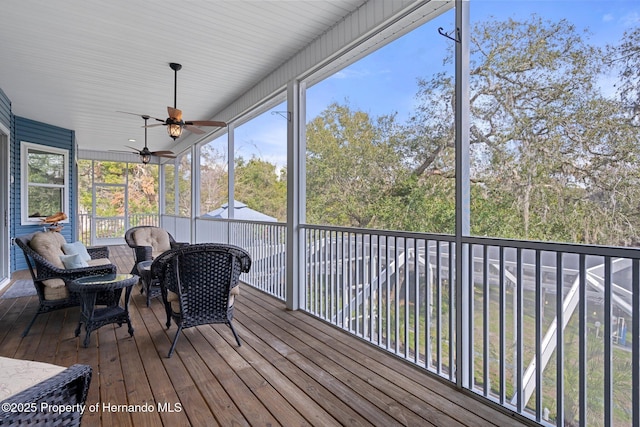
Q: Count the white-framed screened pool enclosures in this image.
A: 1